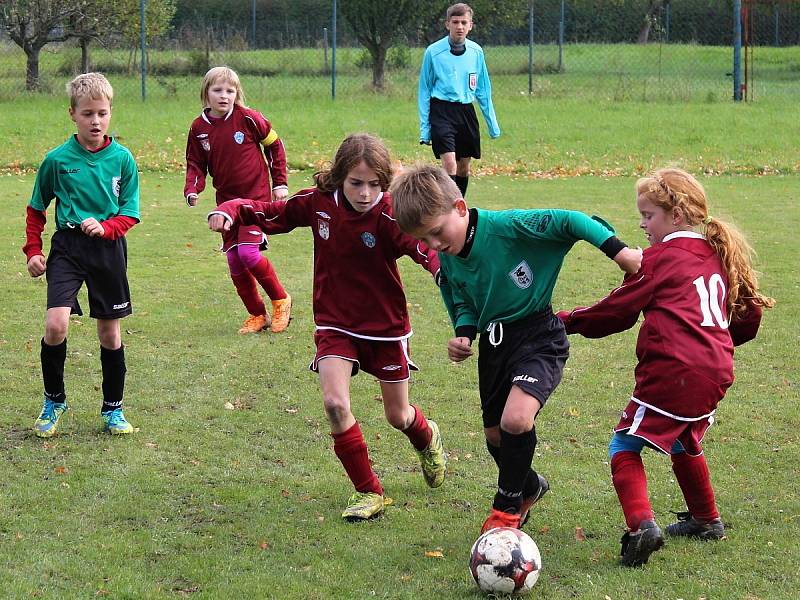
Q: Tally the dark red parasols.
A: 0